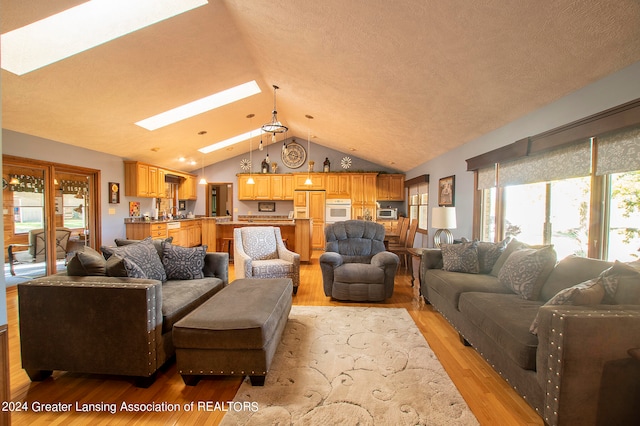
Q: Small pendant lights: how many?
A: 3